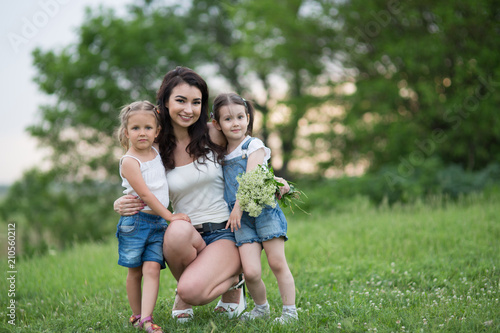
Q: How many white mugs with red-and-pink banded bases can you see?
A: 0